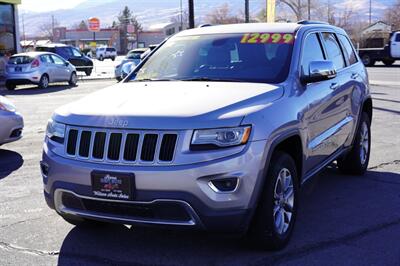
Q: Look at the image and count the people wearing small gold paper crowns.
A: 0